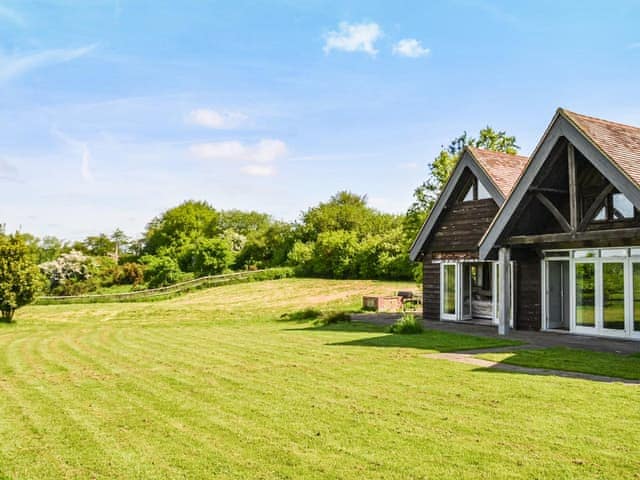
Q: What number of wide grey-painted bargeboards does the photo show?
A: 4